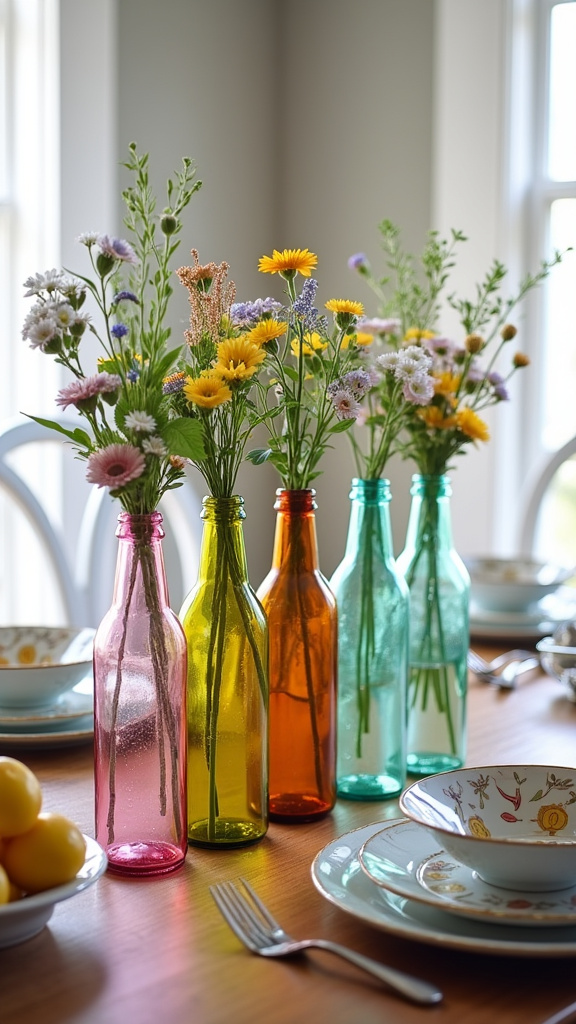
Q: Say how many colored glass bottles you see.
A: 5